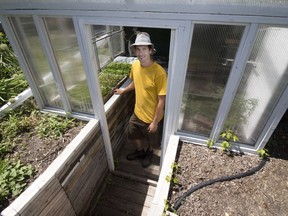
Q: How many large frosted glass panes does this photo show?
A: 4